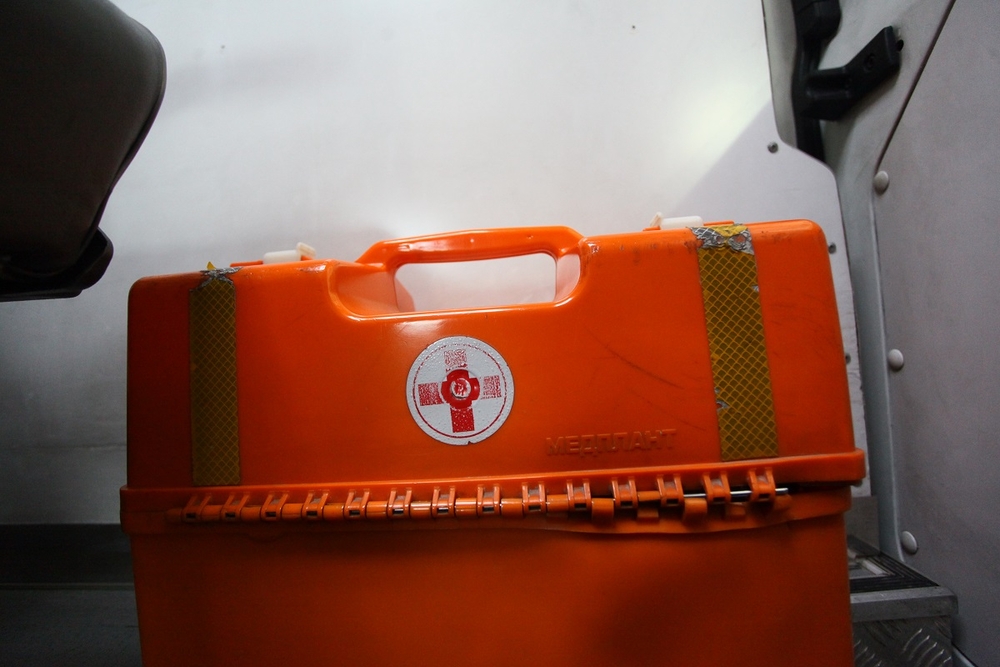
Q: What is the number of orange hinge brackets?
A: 14